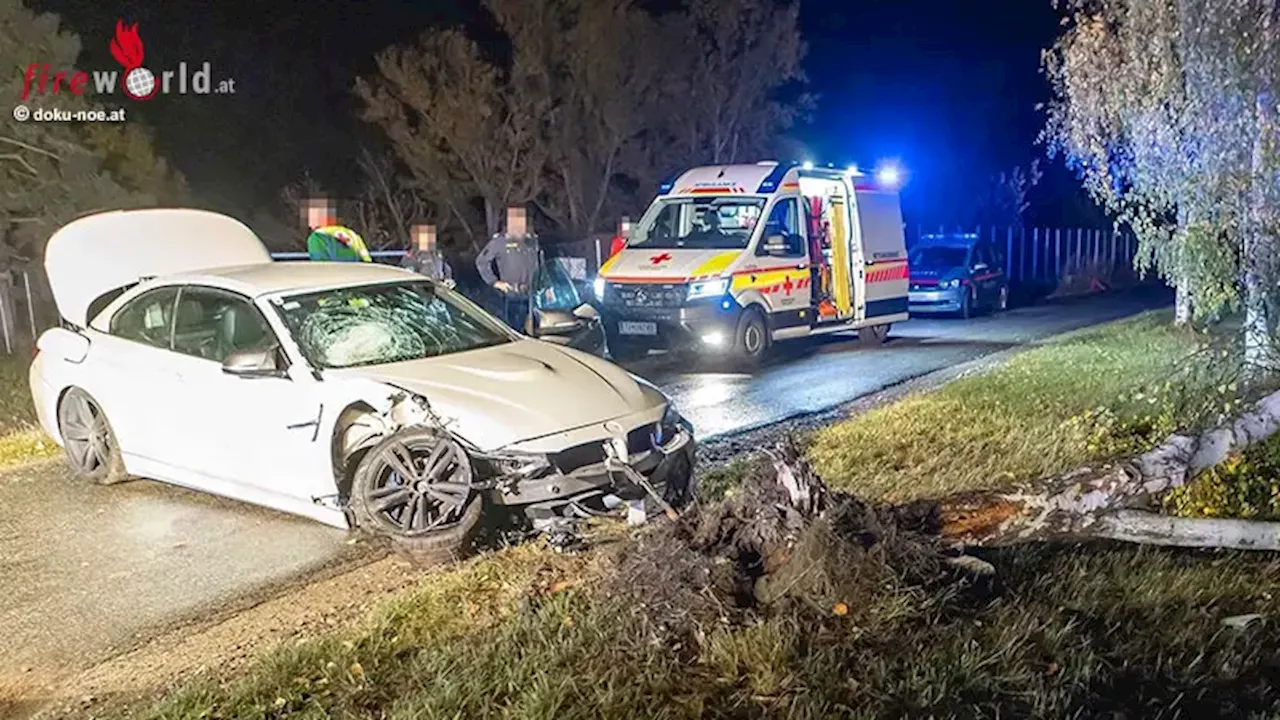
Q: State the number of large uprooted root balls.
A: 1